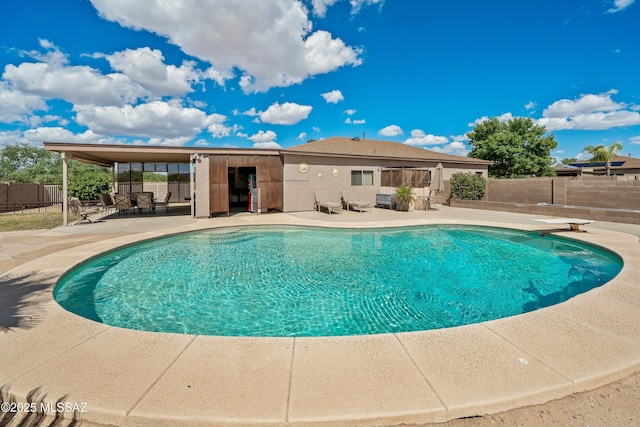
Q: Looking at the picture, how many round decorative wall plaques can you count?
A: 3